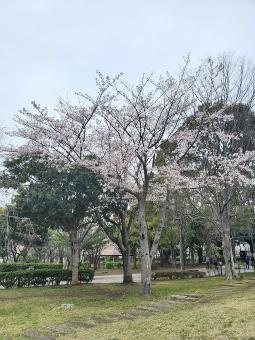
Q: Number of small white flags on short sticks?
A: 0